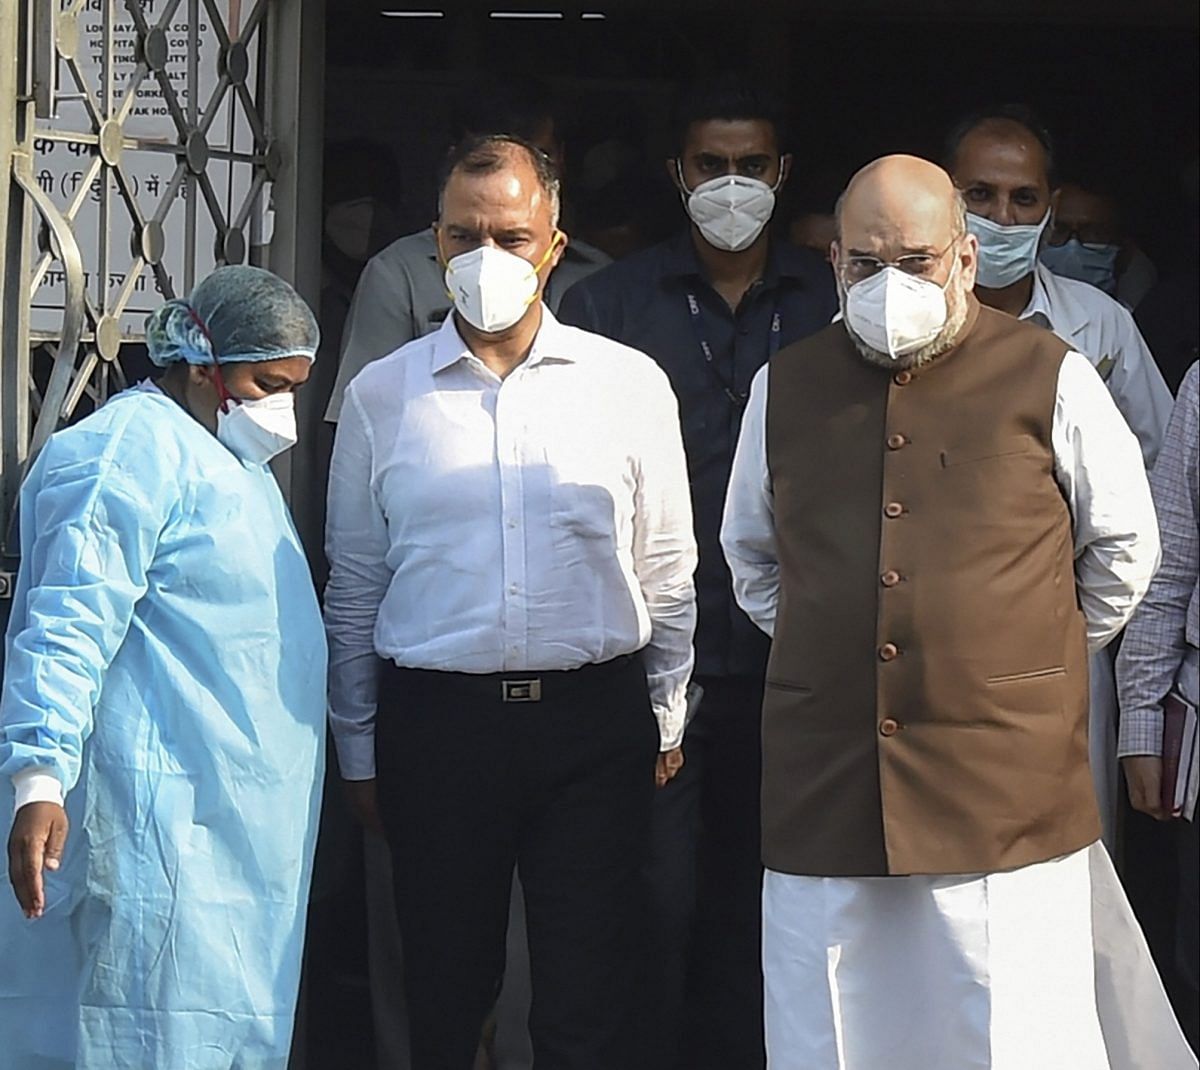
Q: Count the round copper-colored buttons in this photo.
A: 6